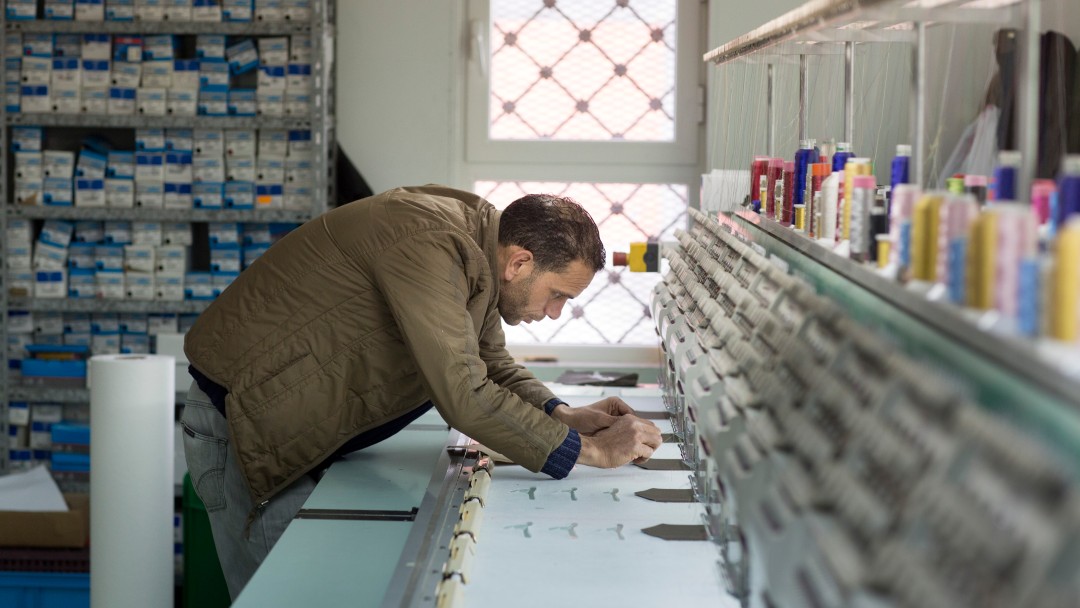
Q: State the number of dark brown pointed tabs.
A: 5